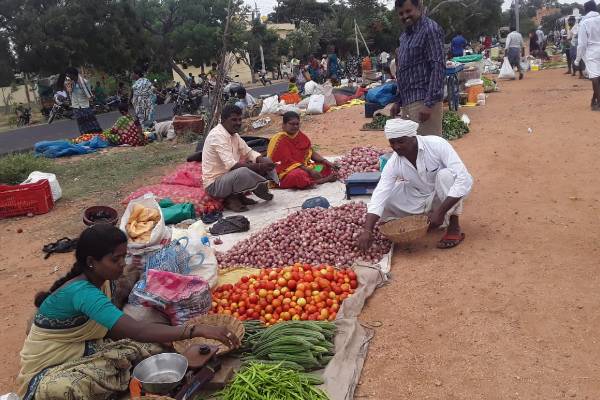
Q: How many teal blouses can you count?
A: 1